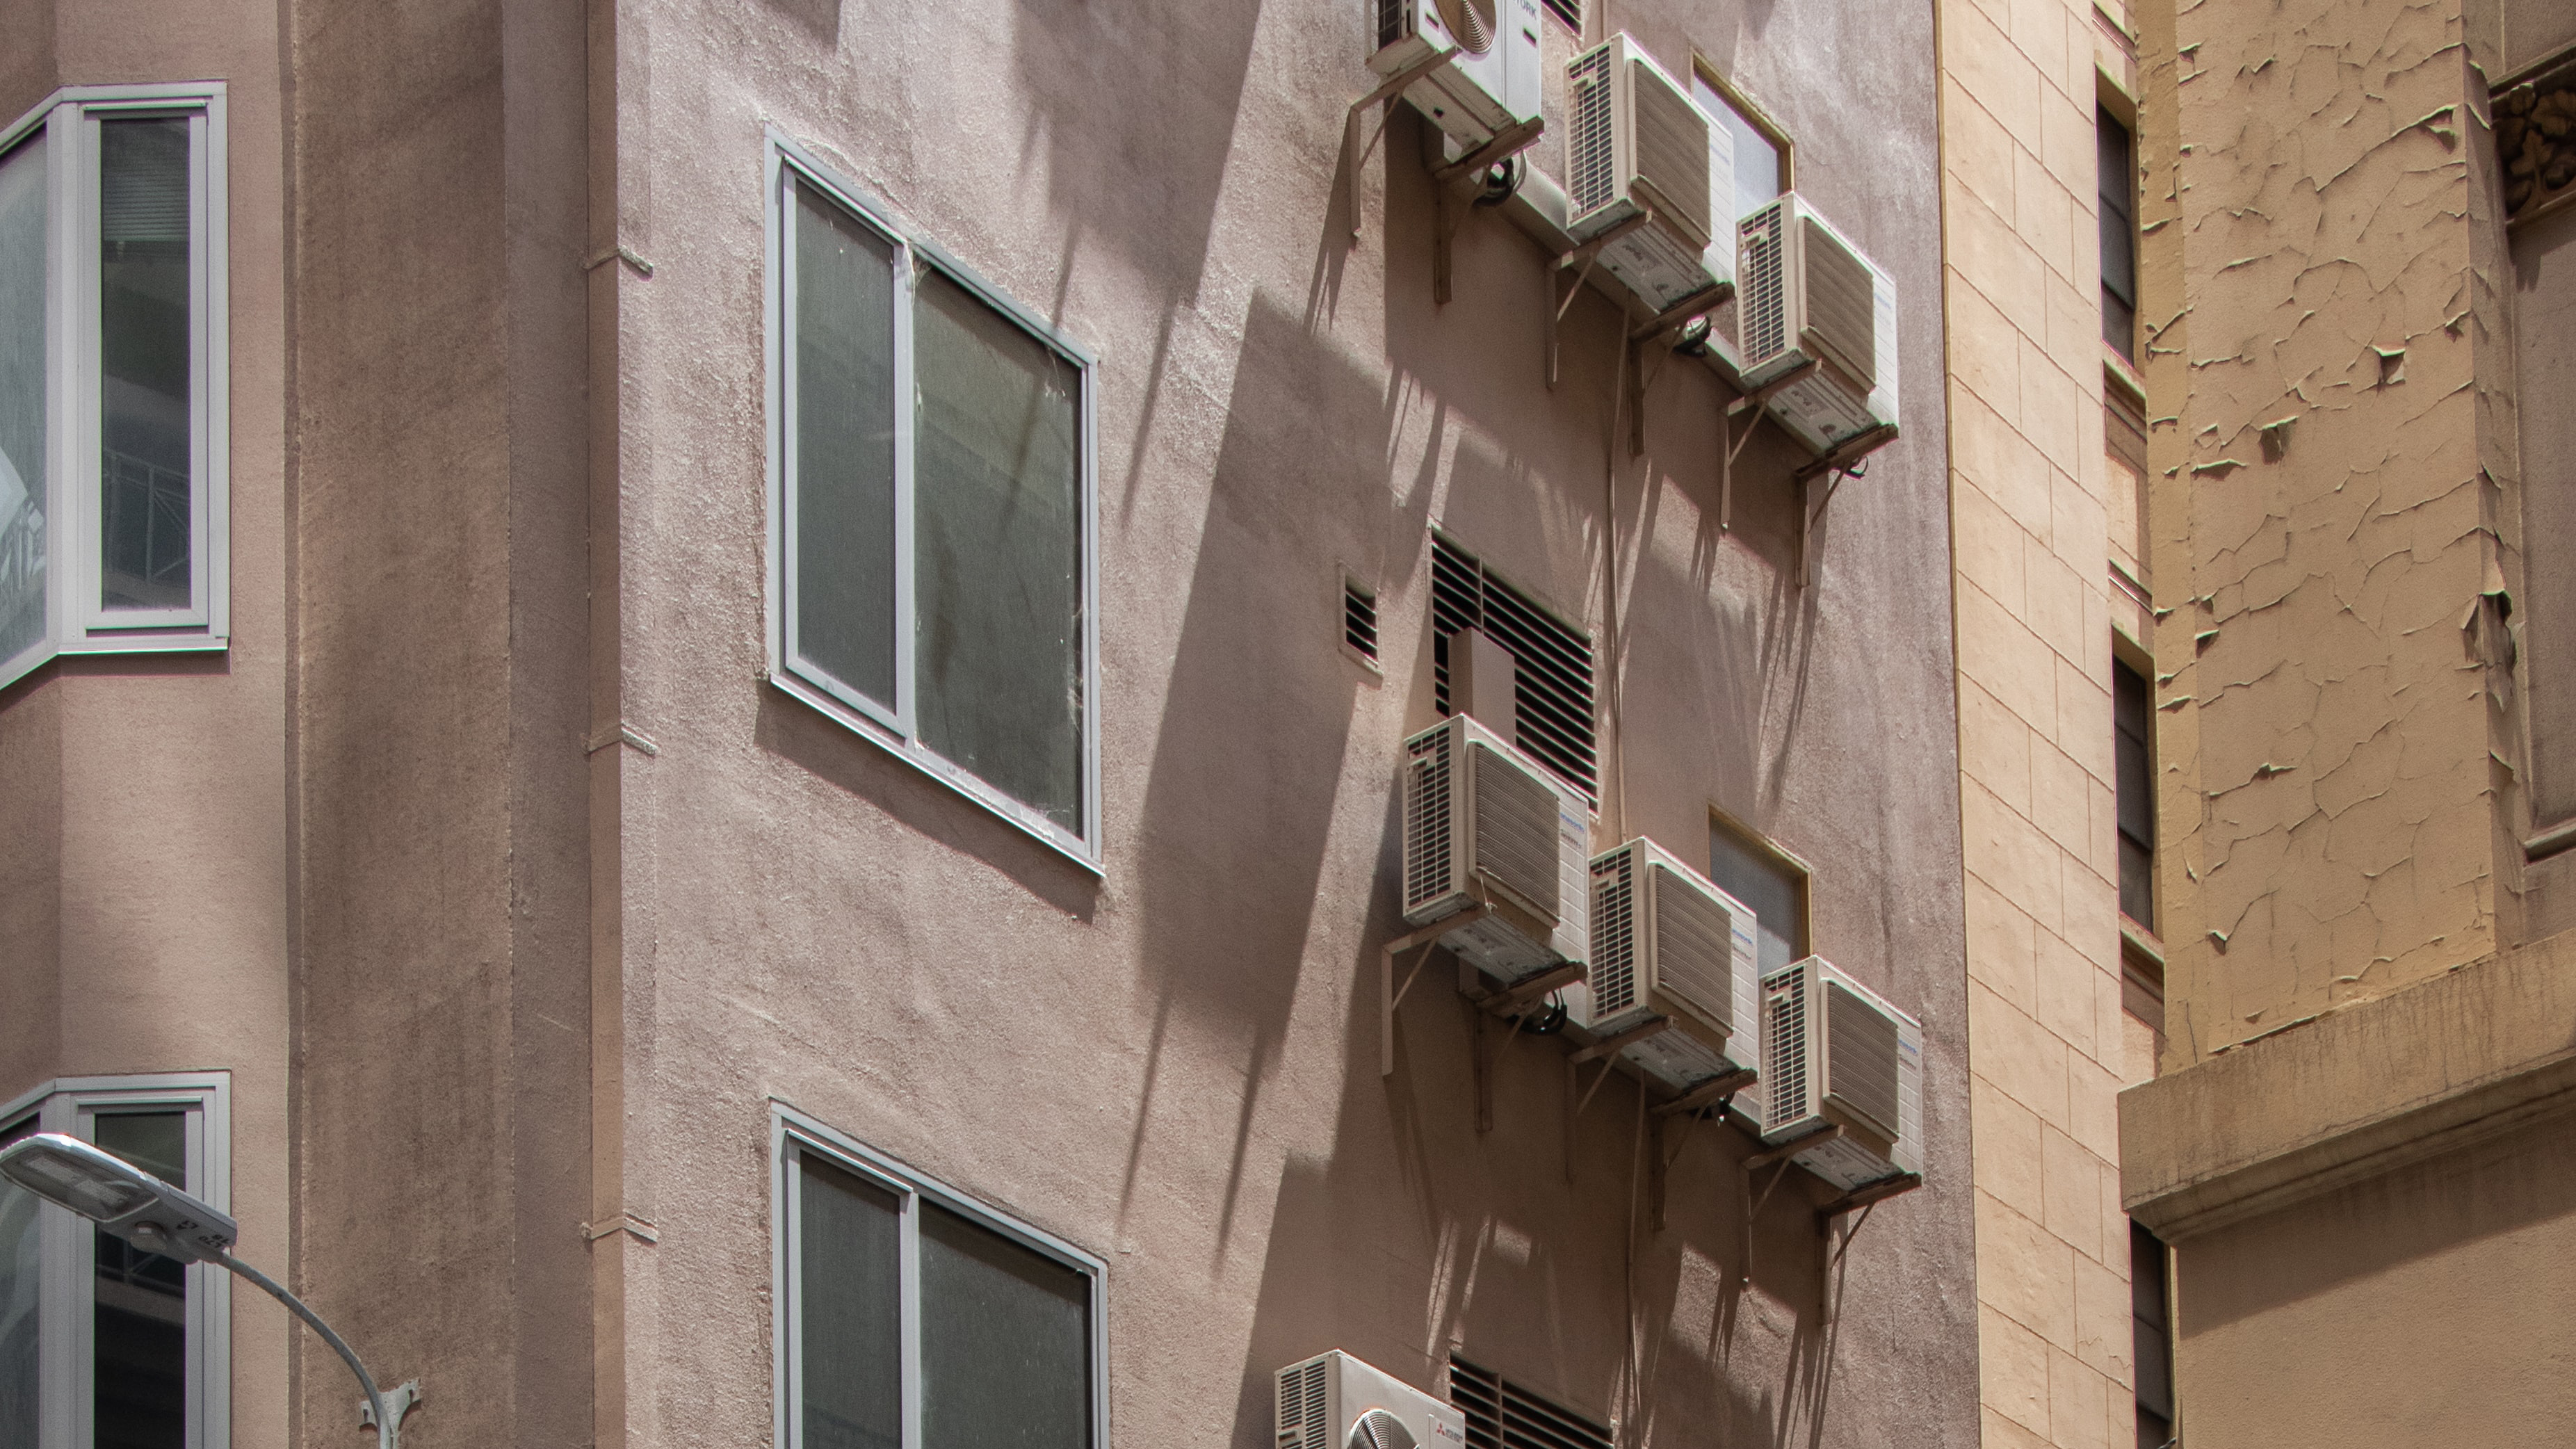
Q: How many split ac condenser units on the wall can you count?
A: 7